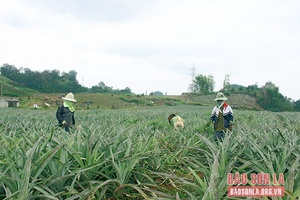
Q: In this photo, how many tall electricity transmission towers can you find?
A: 1